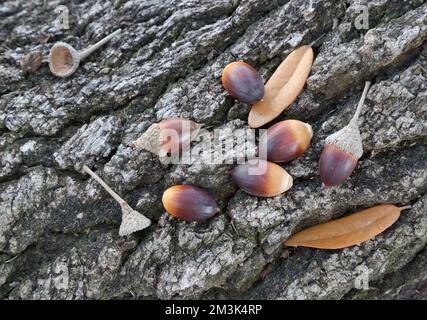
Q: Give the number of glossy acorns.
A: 6